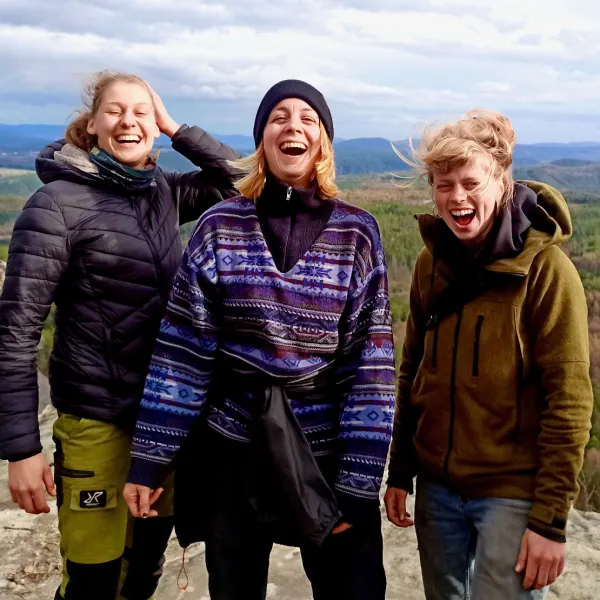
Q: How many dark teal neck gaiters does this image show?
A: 1